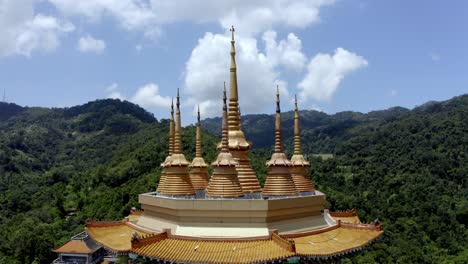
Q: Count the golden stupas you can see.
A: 7